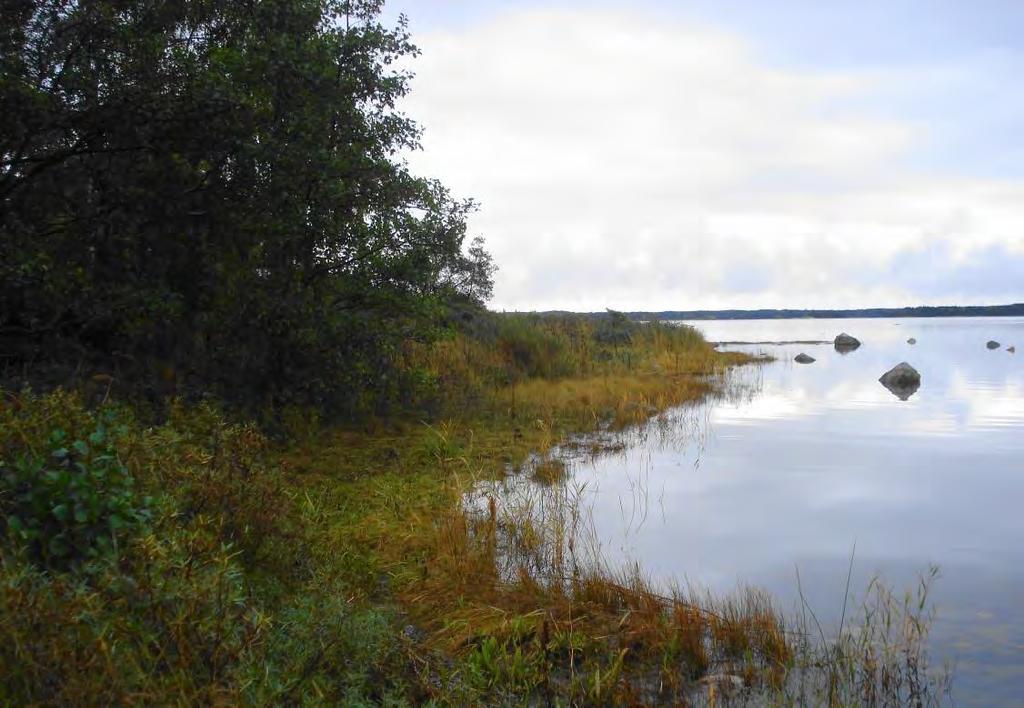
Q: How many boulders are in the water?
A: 6